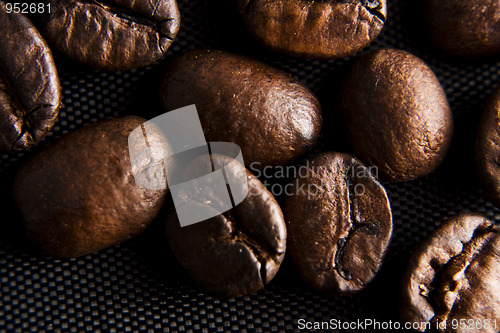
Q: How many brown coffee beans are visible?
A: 11